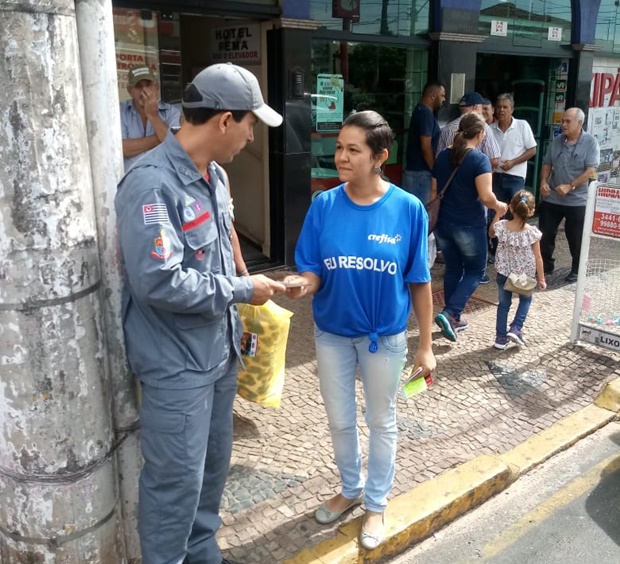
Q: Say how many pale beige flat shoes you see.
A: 2